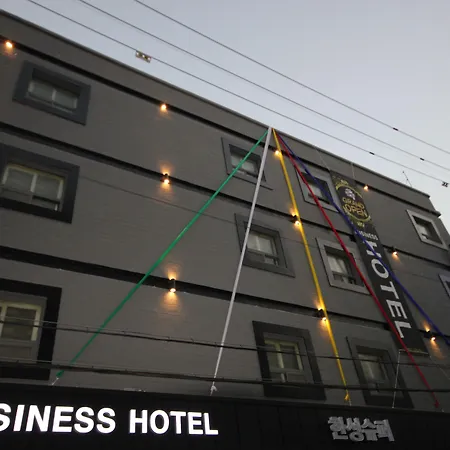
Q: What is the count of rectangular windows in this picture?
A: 11